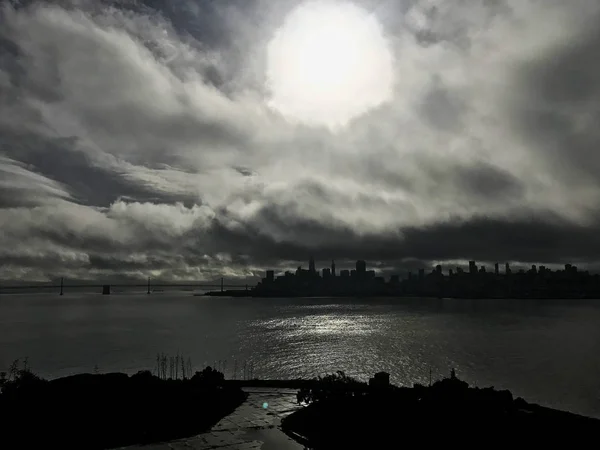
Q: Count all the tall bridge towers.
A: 3